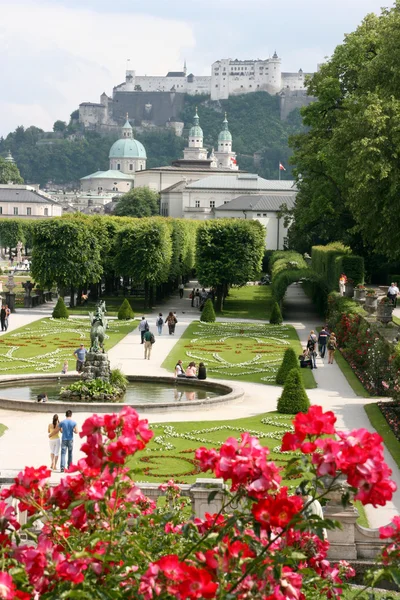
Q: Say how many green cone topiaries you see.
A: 6